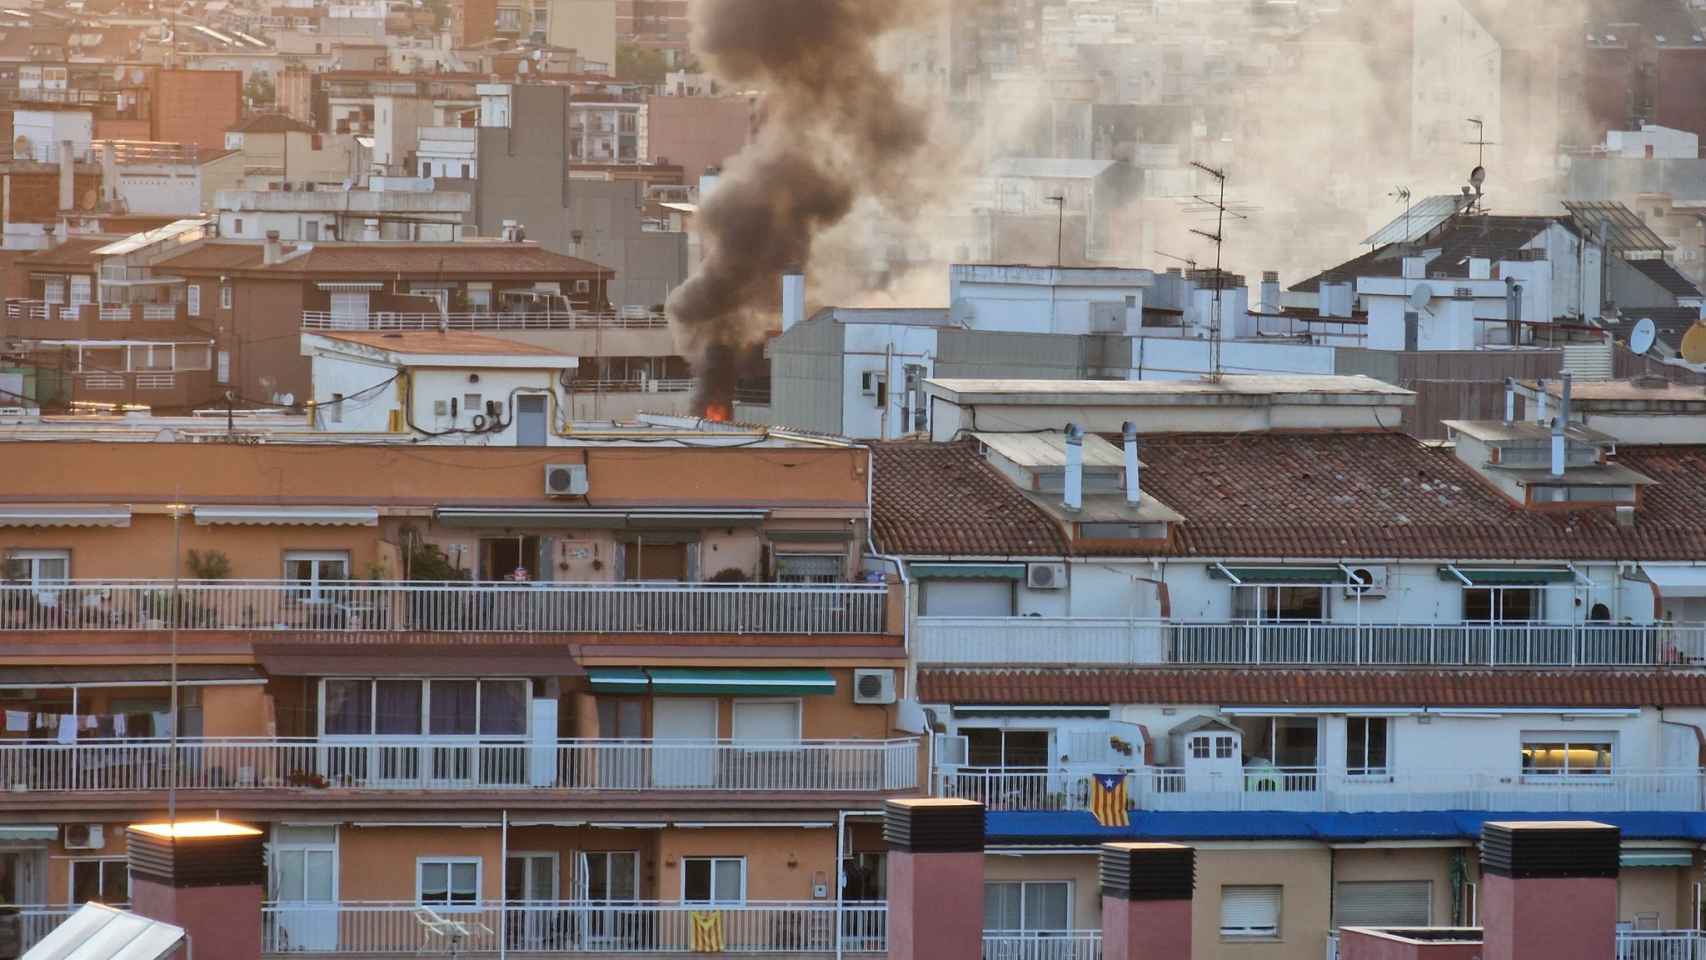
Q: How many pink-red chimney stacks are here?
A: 4